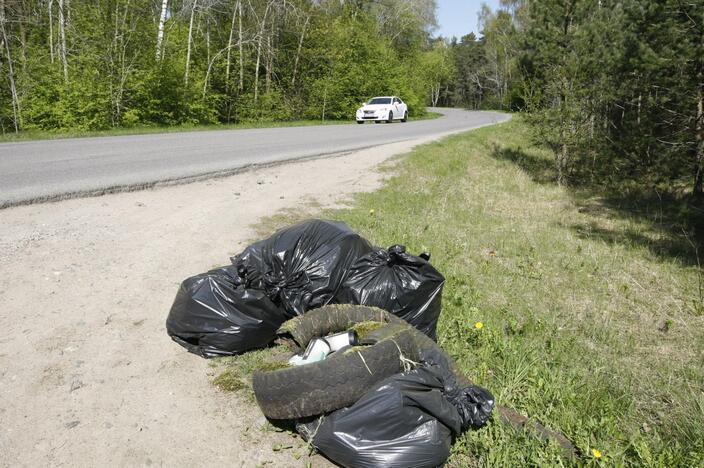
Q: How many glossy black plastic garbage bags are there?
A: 4